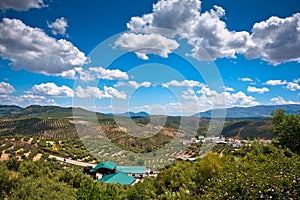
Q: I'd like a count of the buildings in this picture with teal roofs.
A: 3